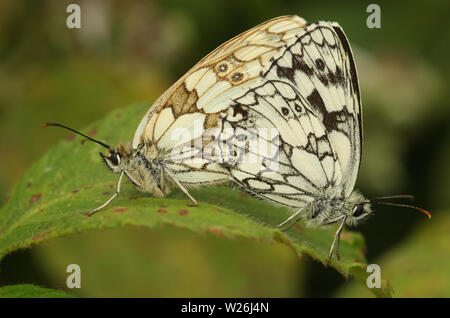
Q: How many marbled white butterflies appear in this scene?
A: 2